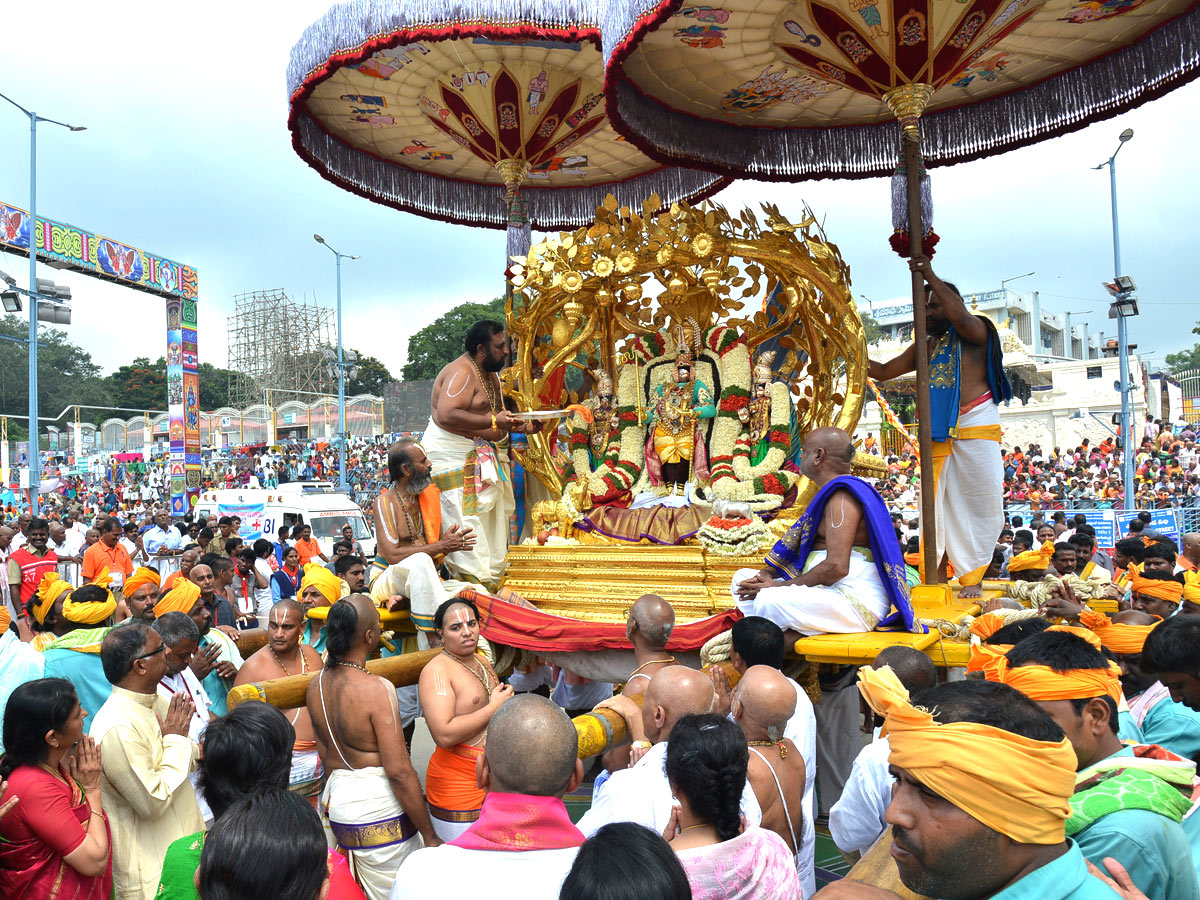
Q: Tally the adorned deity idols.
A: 3